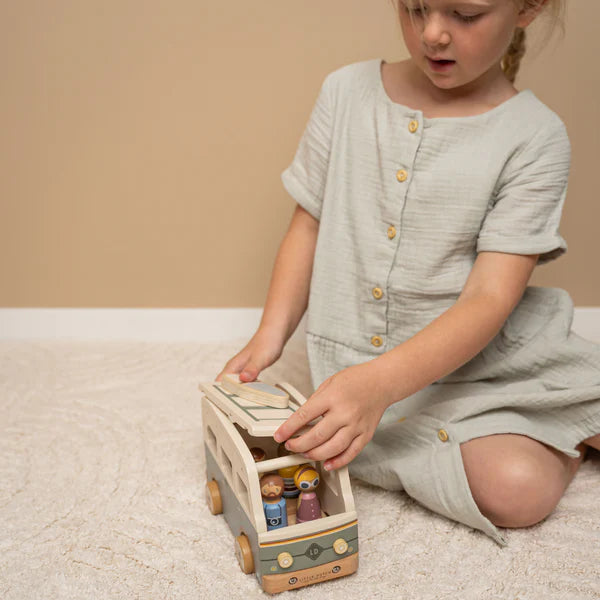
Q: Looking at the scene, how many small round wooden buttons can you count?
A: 6